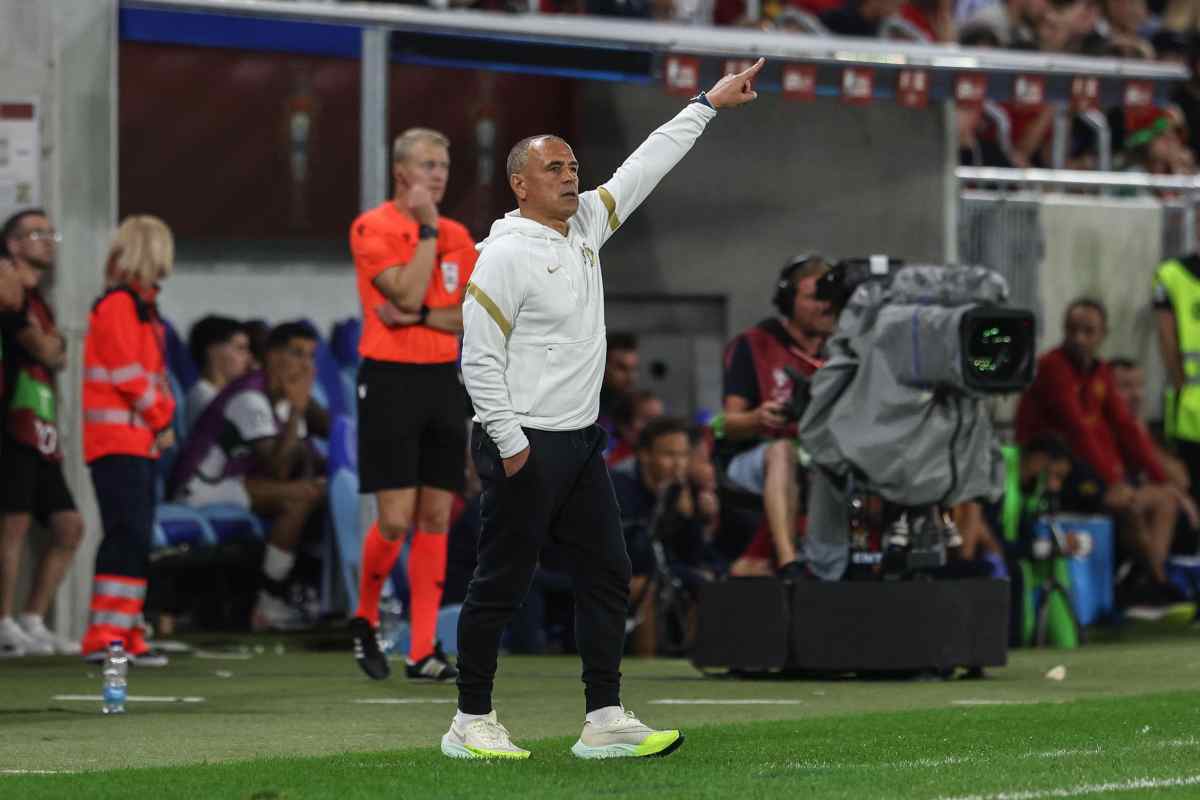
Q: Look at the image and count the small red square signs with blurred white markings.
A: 9